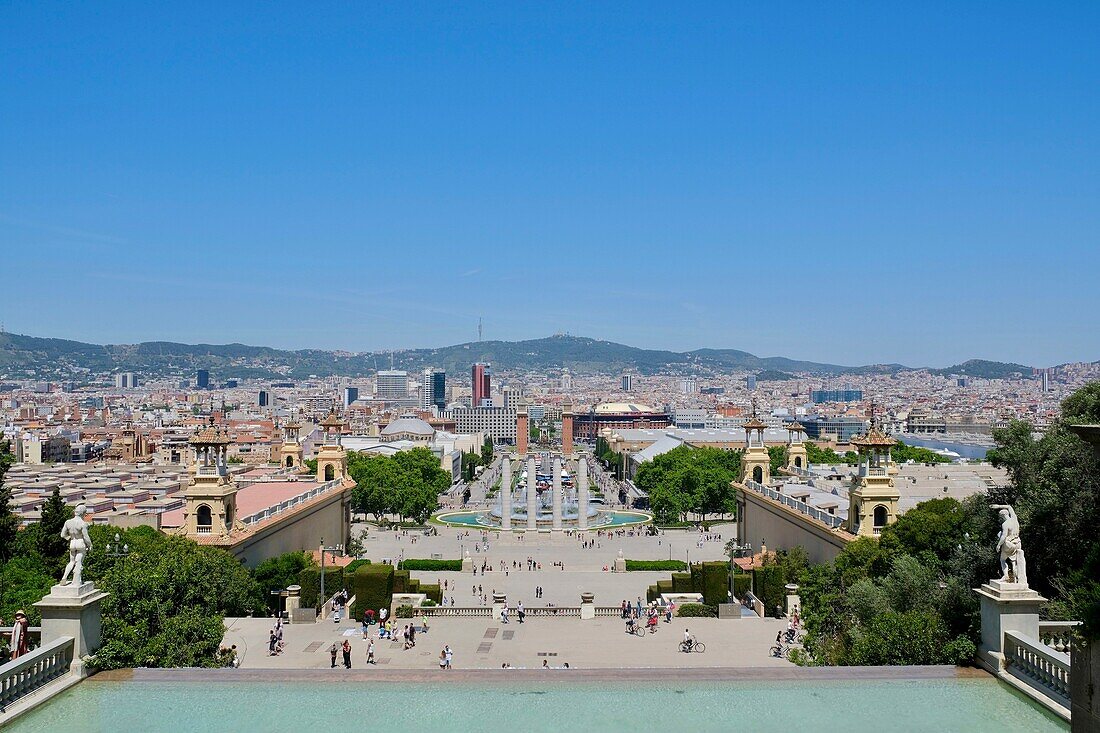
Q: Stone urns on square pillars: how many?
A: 4